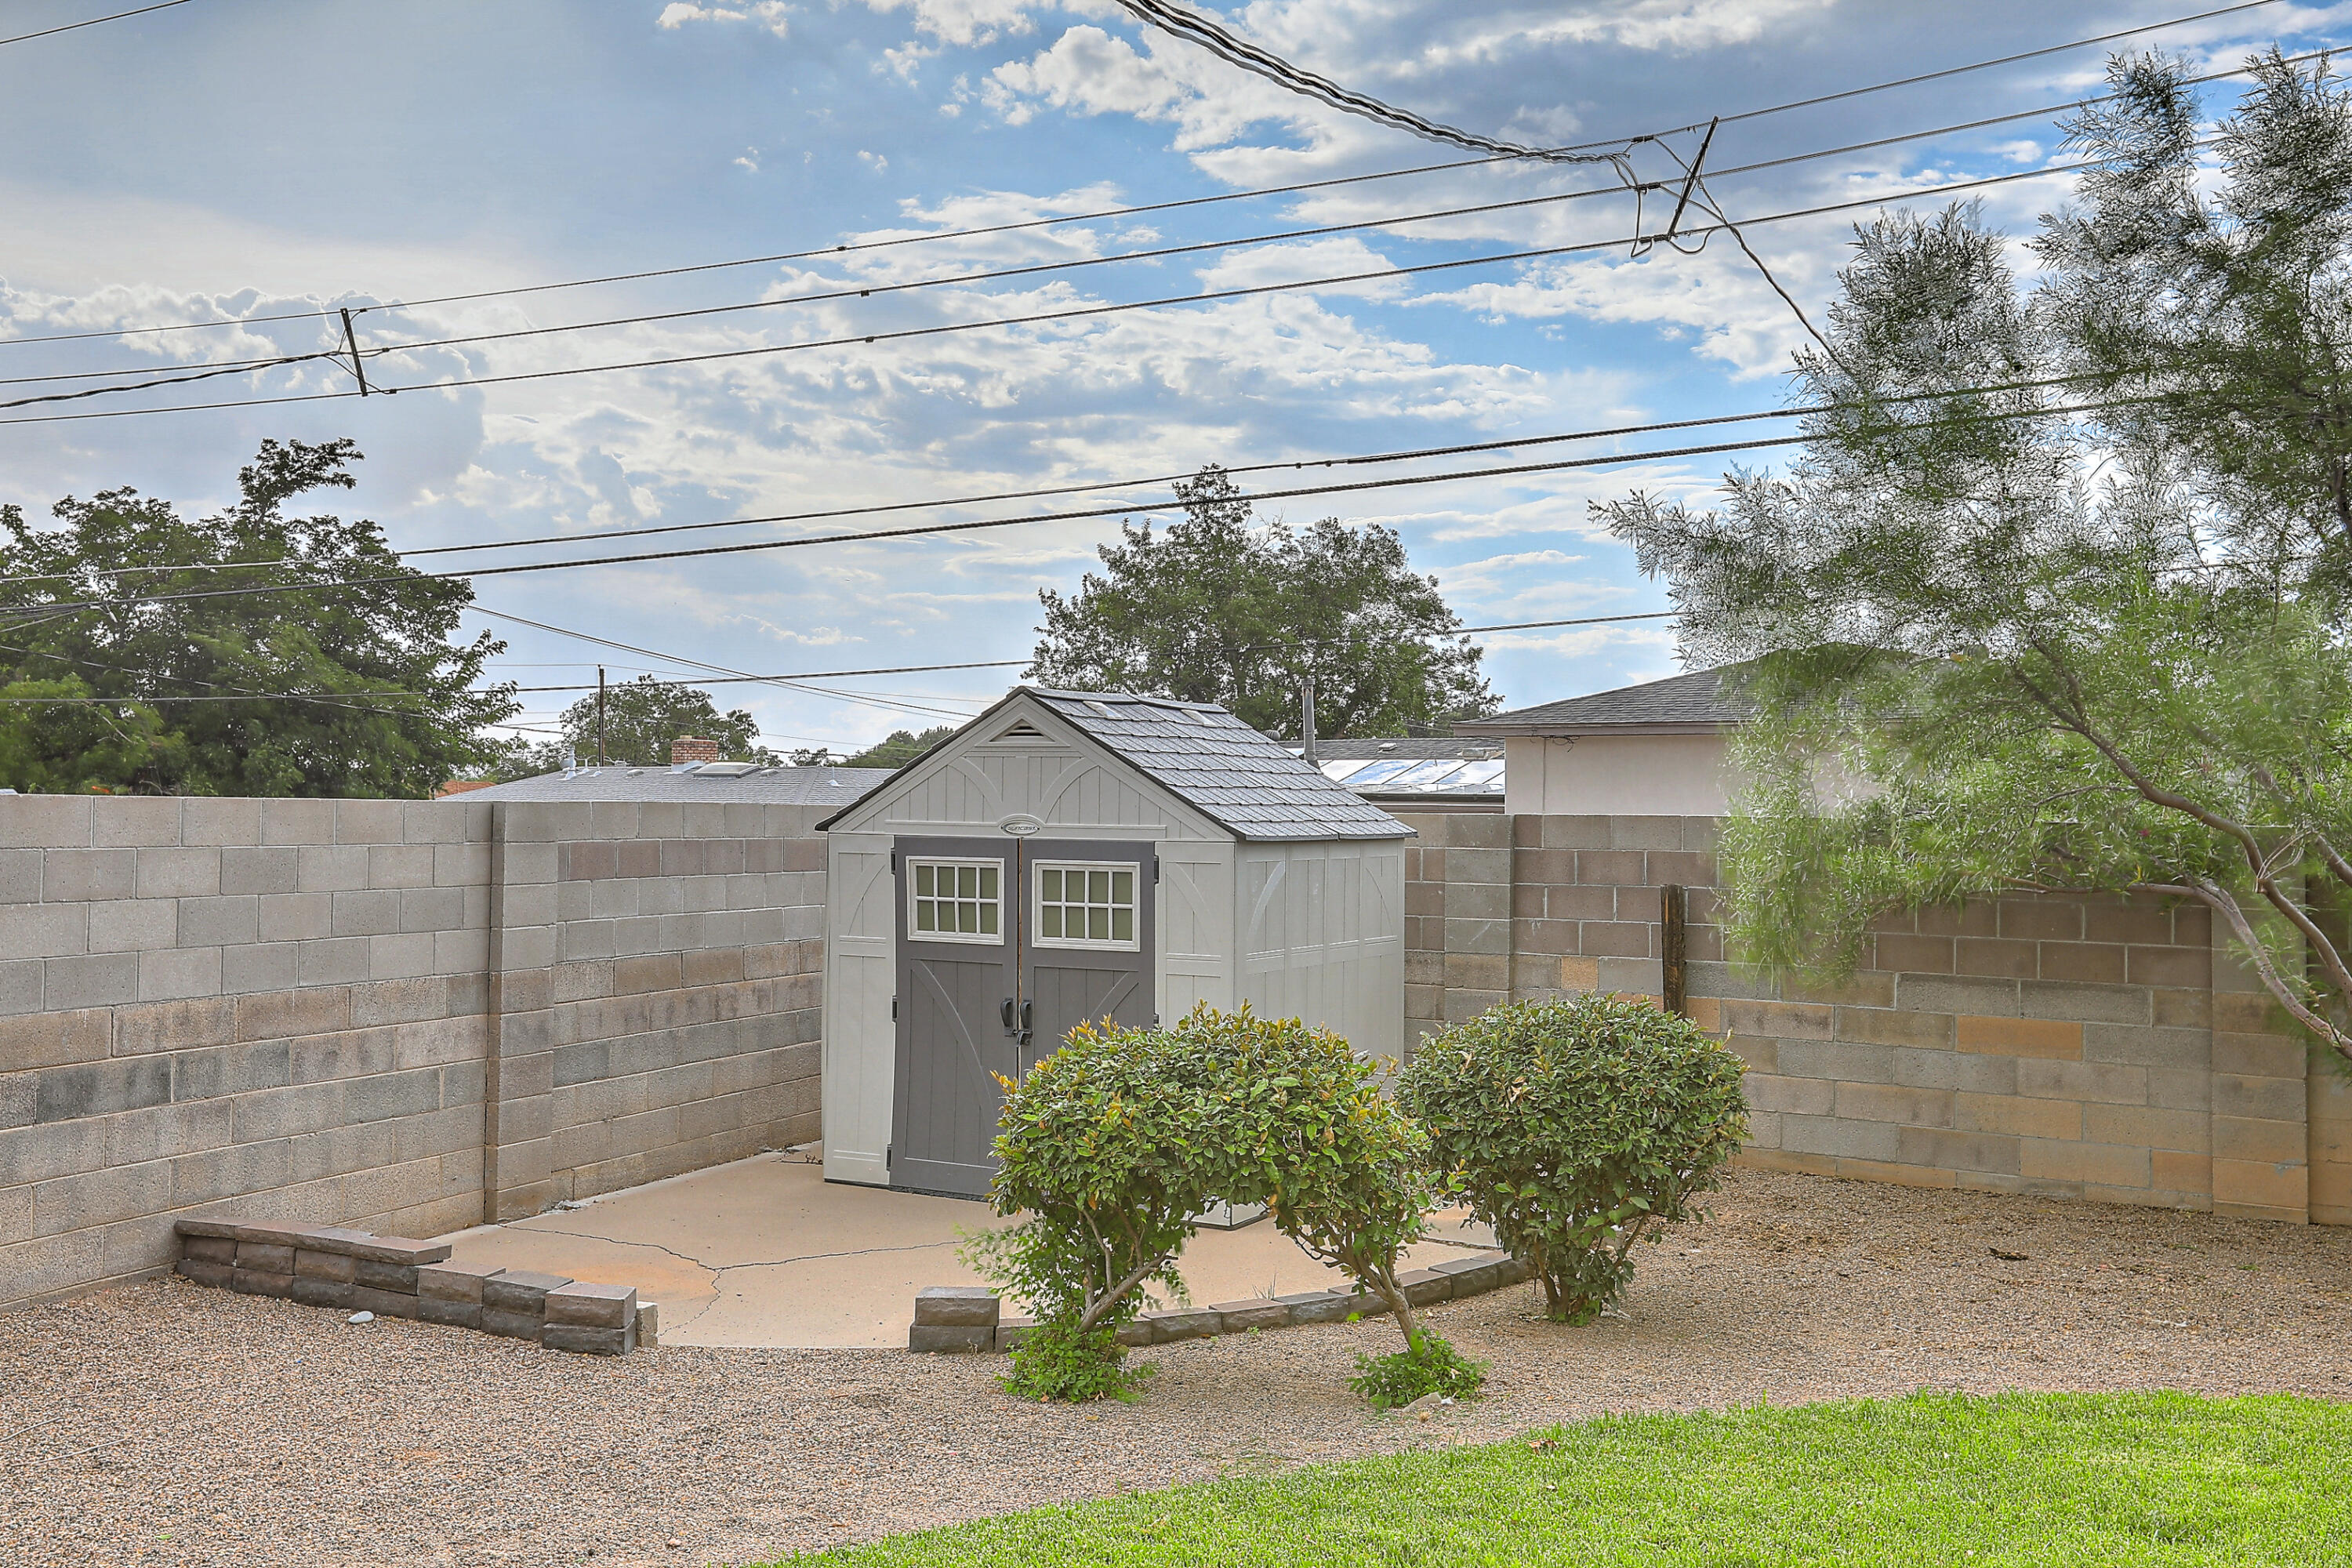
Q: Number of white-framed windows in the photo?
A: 2